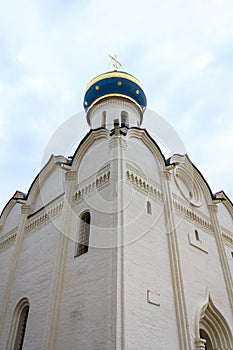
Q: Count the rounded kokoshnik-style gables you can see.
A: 6